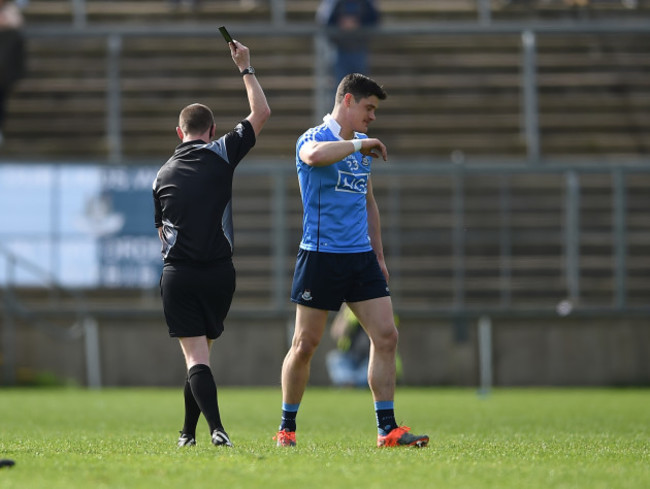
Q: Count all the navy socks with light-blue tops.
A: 2